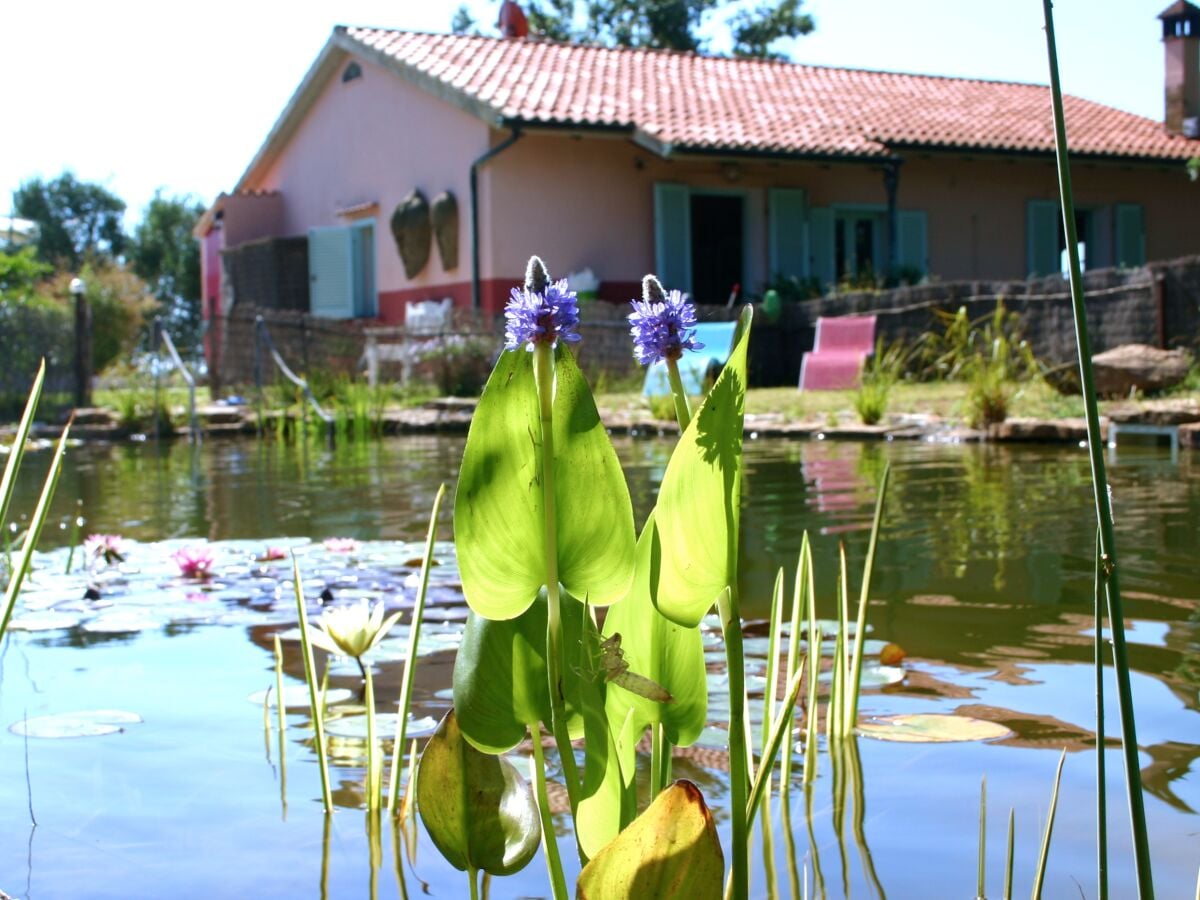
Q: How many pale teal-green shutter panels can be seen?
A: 7